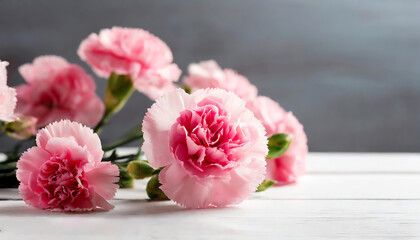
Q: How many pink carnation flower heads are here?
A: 7